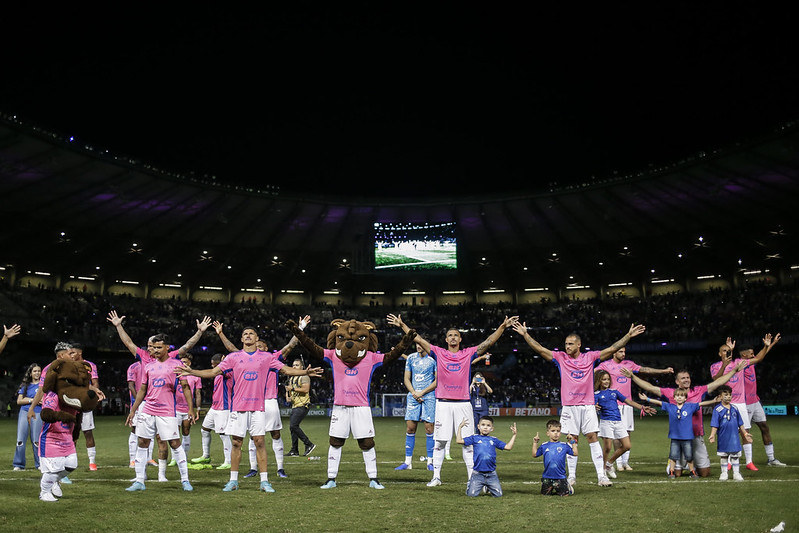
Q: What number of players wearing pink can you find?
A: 15